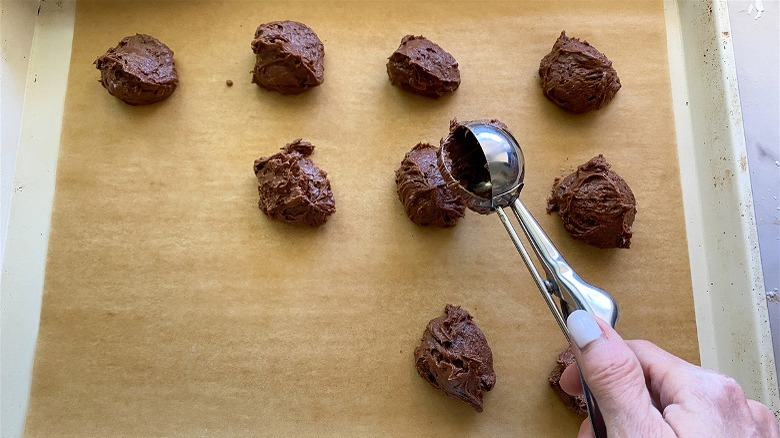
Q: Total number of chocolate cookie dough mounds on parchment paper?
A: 9